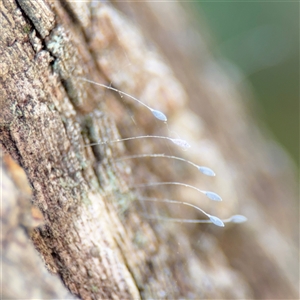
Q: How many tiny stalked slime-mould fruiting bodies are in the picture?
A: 6